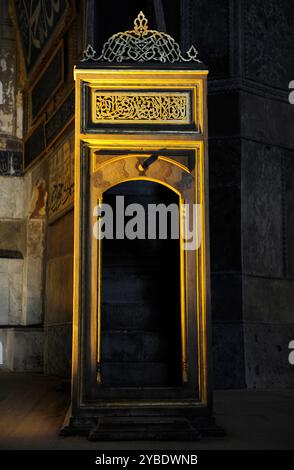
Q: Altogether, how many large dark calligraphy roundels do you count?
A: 0